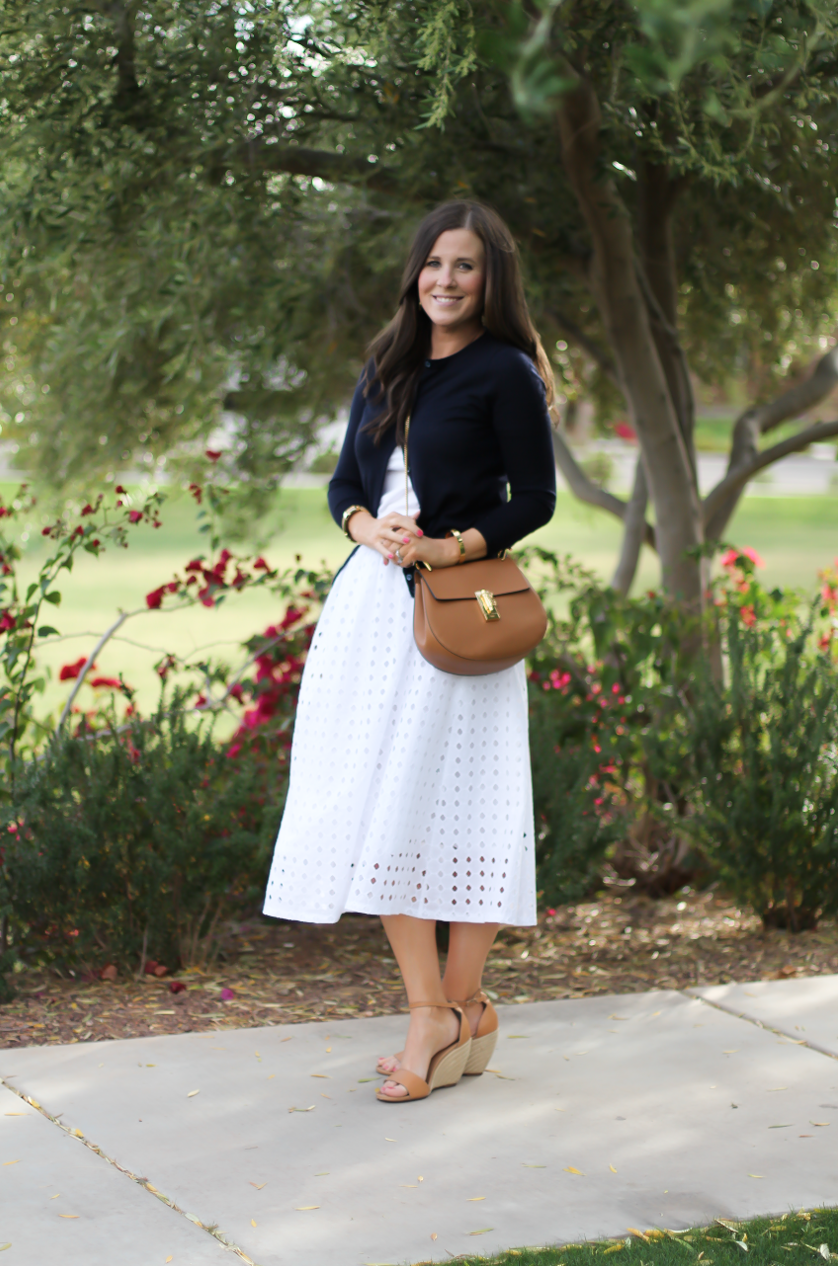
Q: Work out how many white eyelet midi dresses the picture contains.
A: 1